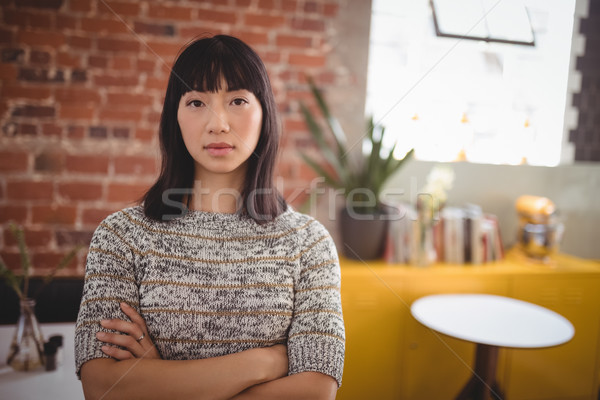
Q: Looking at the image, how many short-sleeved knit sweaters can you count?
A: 1